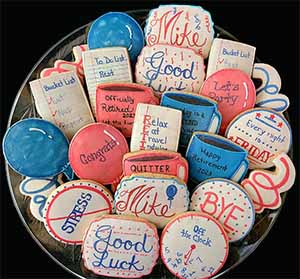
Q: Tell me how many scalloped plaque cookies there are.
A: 4